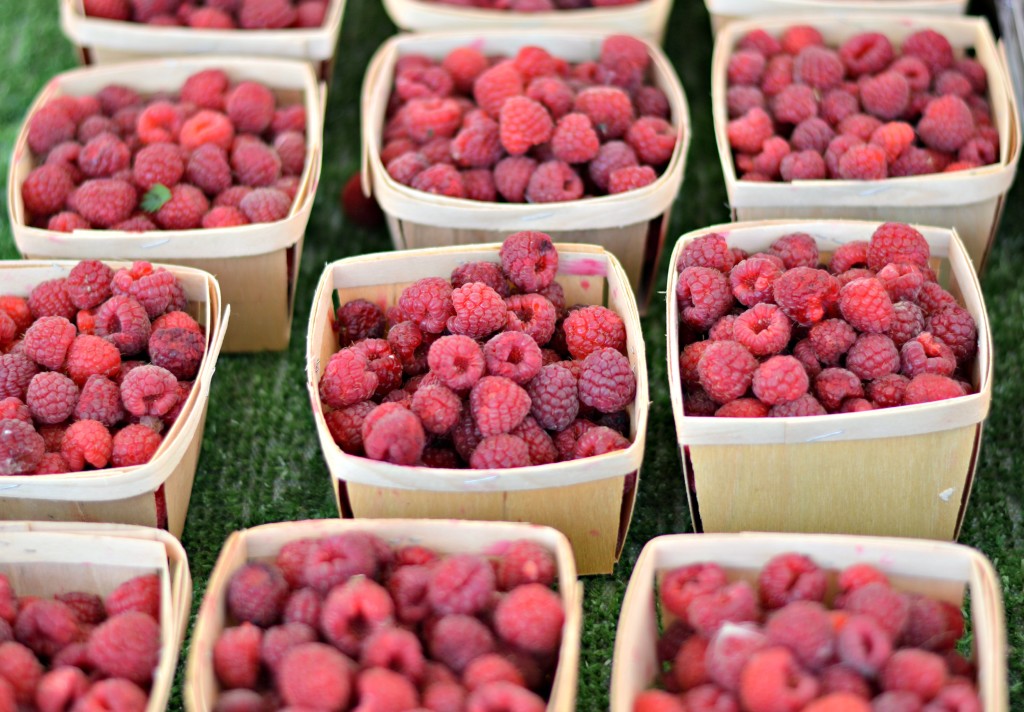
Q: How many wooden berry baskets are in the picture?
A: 12